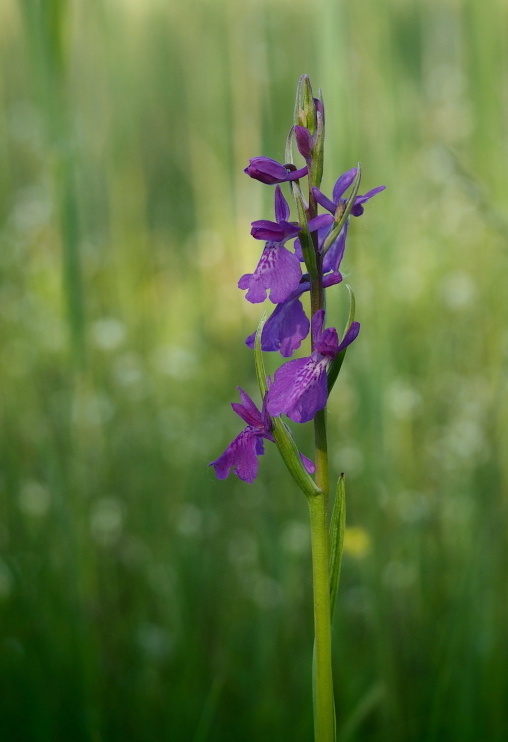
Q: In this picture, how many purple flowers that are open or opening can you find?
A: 6